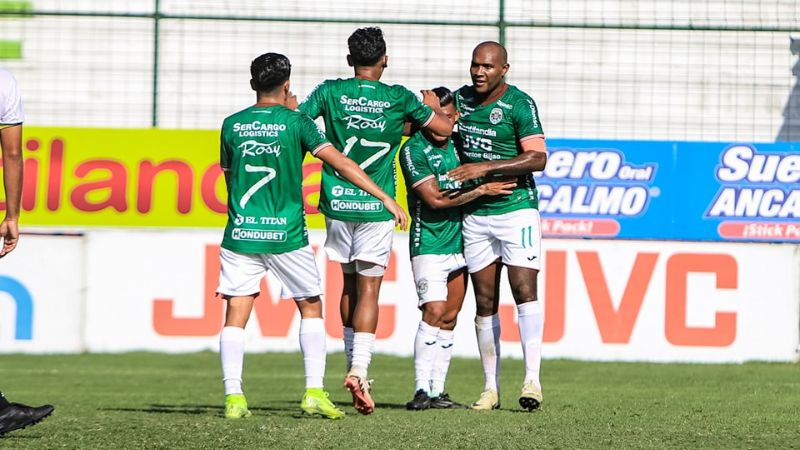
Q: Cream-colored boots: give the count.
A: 2